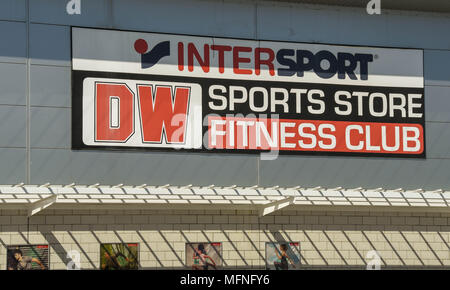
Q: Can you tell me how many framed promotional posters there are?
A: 4